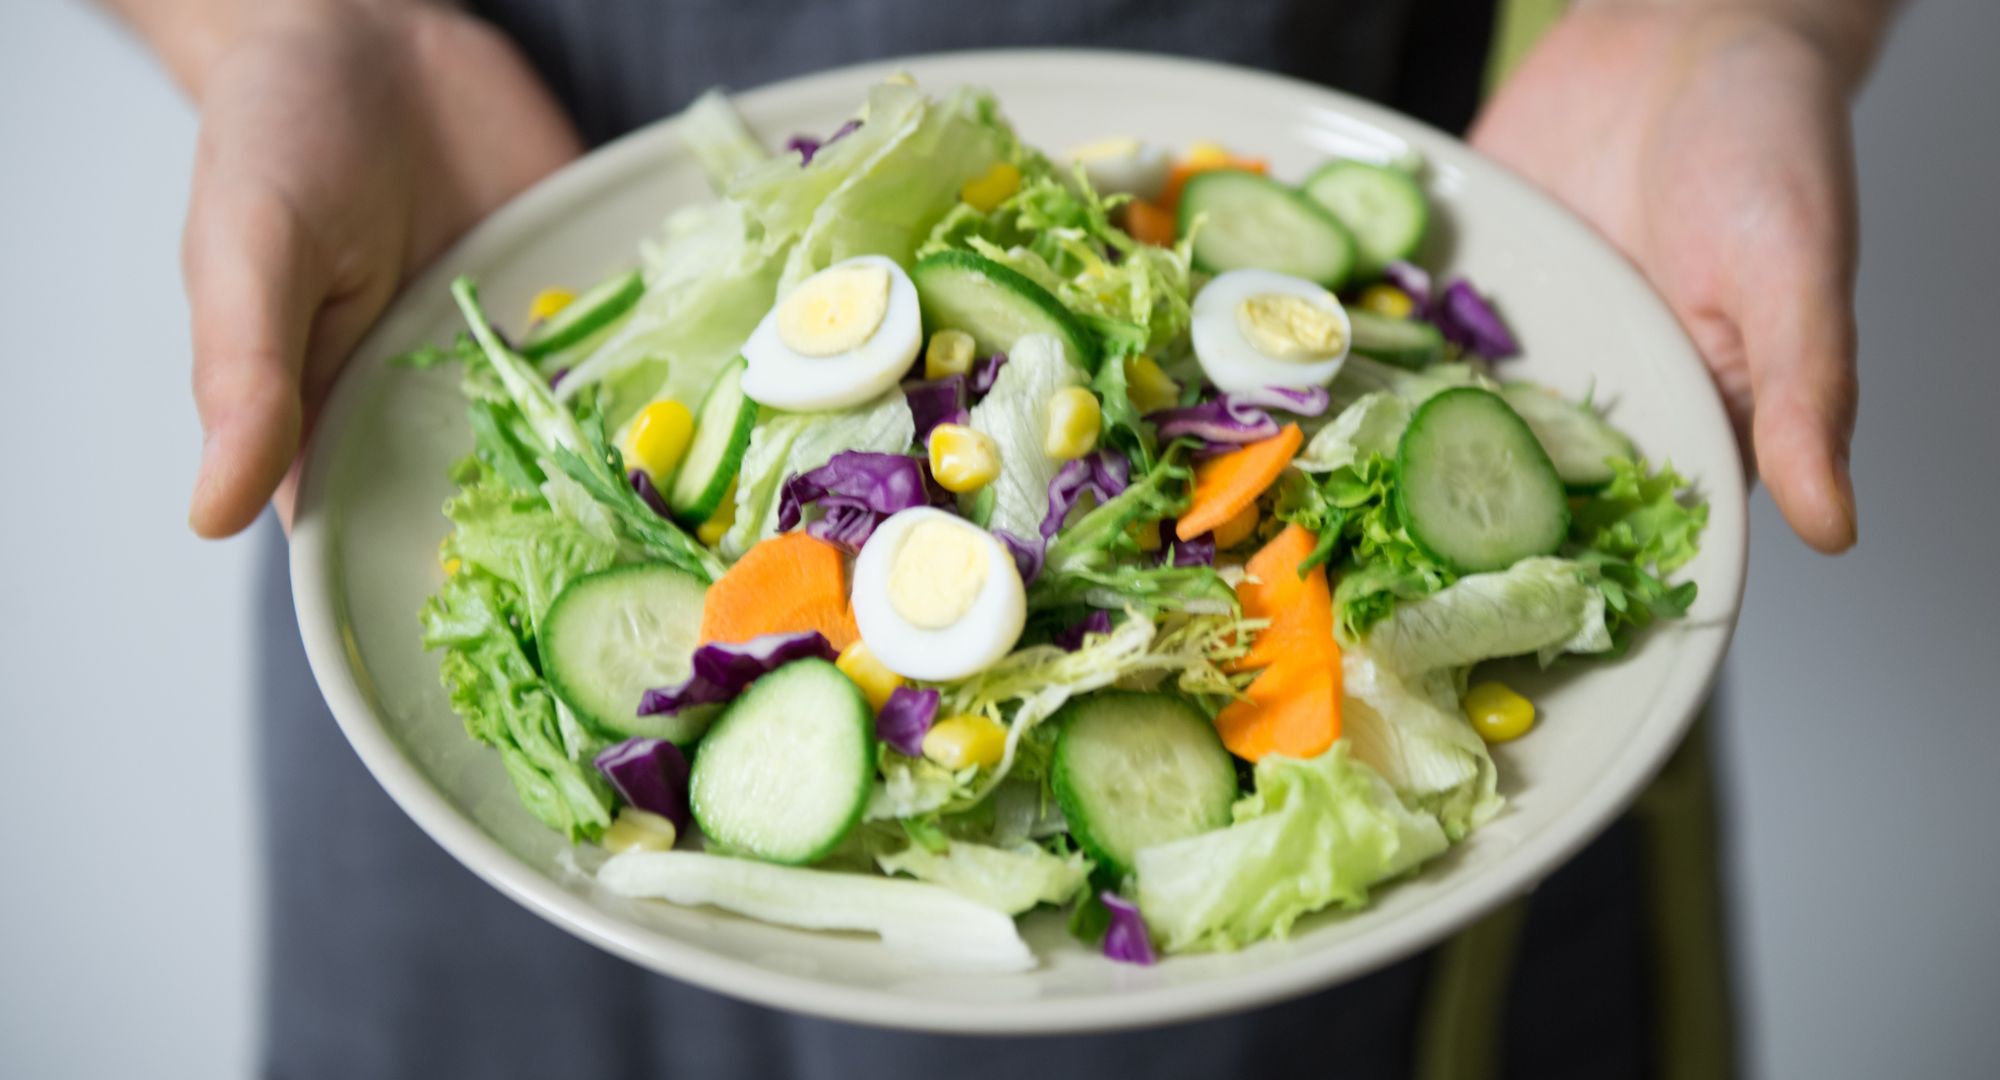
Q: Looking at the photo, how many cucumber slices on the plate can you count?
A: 11